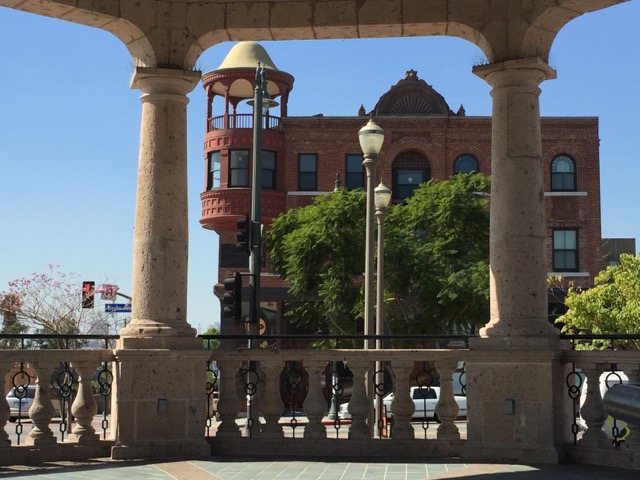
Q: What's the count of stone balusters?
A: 11